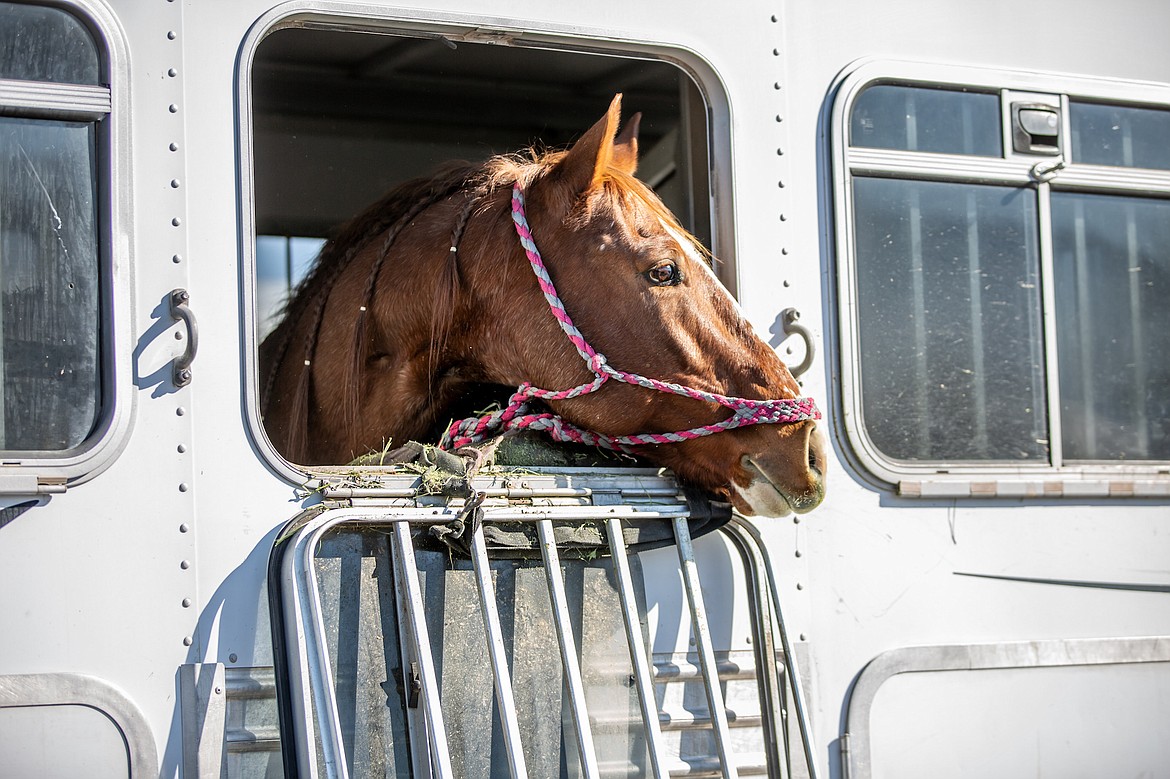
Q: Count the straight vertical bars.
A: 5